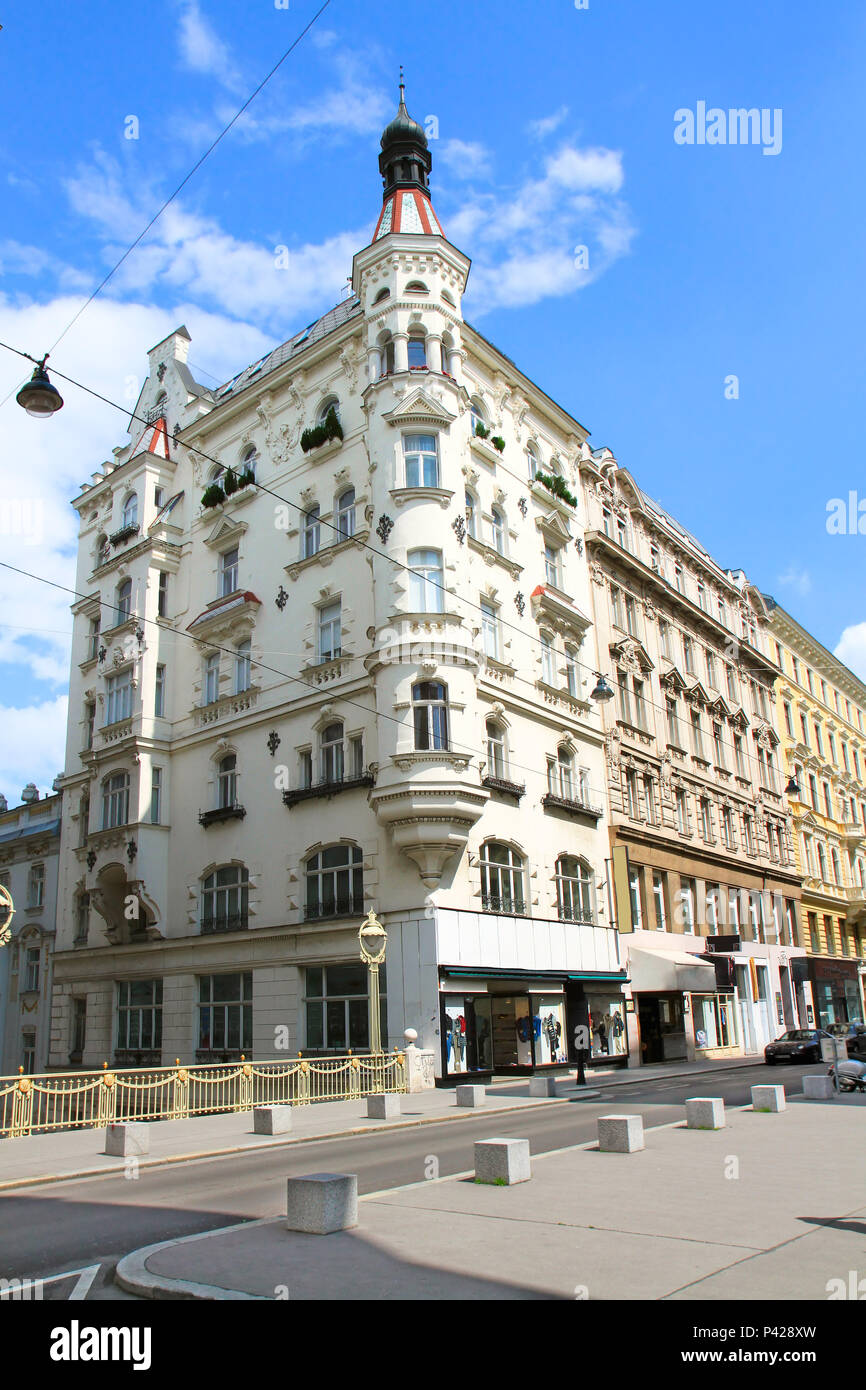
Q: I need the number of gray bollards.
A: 11